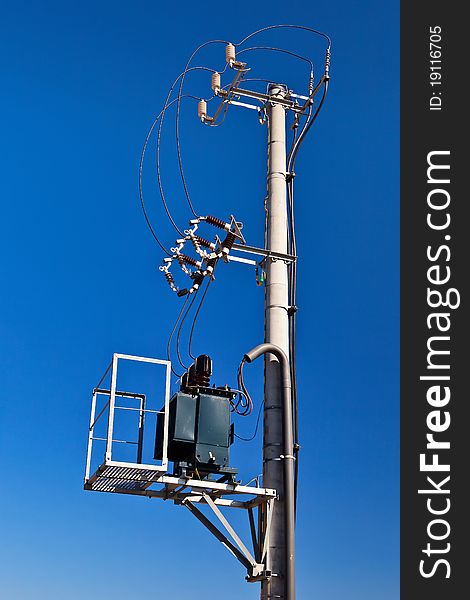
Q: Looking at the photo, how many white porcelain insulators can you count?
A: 3